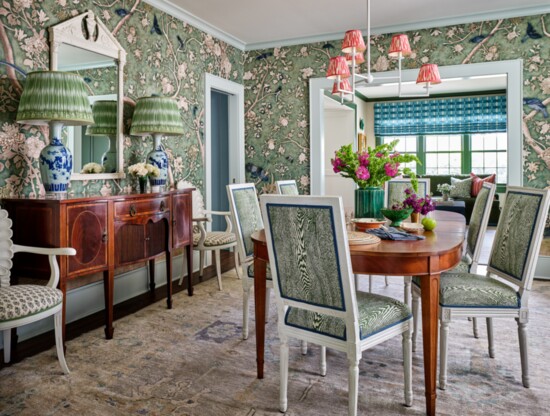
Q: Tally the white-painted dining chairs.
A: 6